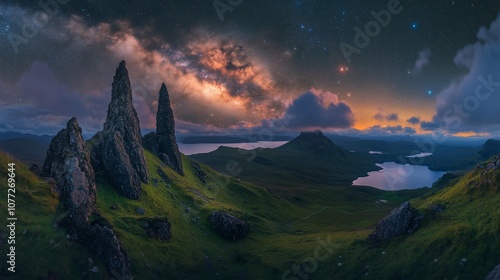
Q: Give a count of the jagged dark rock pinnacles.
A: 3